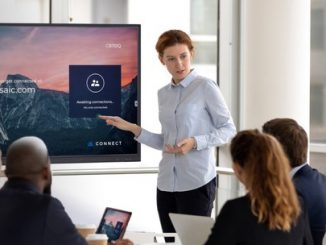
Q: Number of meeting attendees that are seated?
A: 3